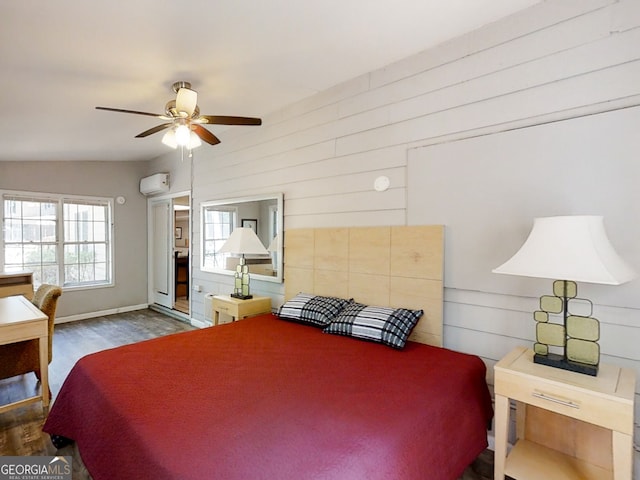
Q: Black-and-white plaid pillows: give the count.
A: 2